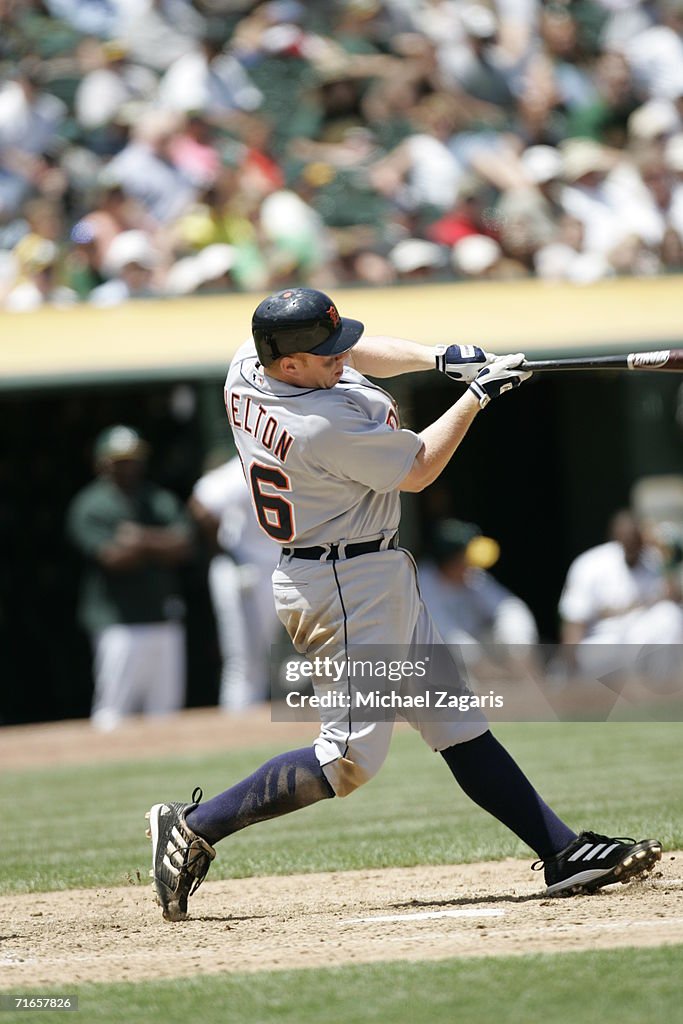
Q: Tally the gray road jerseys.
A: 1